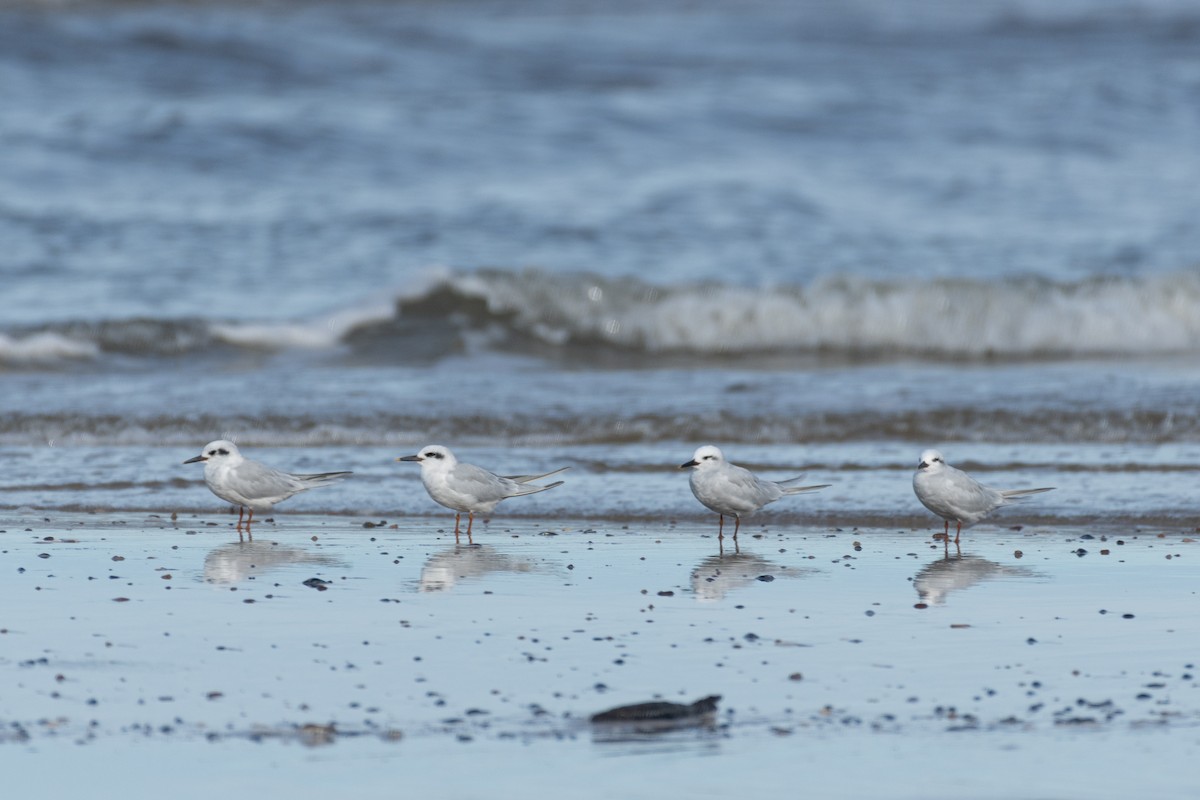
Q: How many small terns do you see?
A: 4